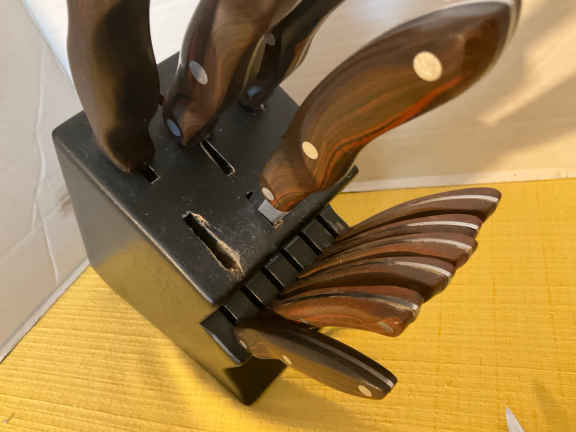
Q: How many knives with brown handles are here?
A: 10